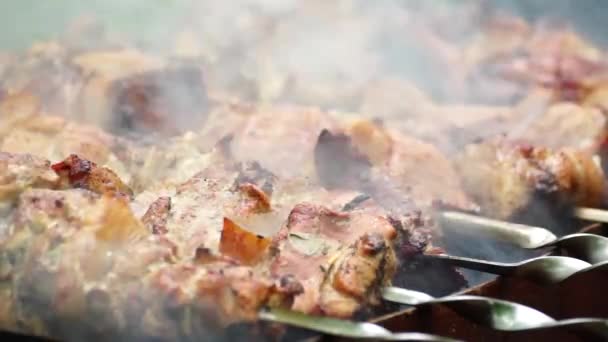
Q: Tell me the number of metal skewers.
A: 5